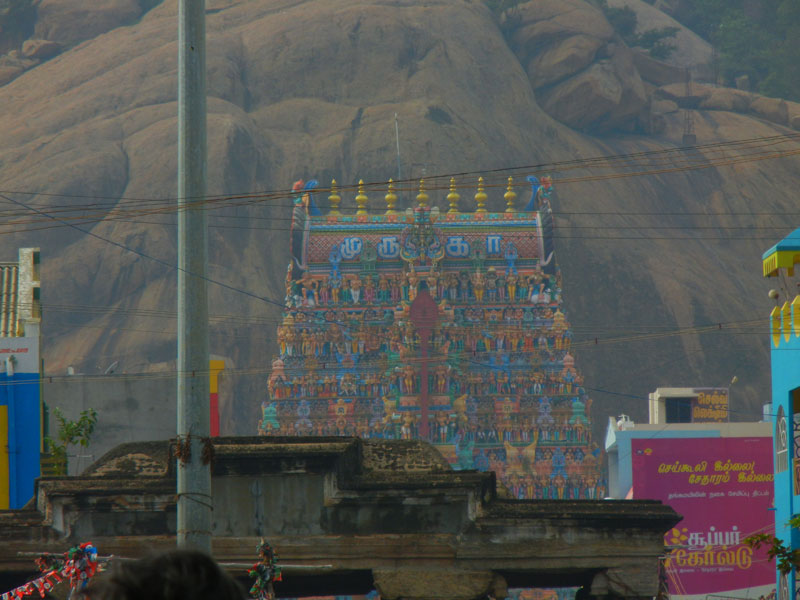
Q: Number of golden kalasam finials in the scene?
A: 7